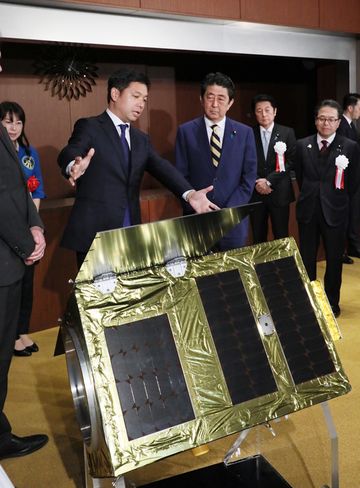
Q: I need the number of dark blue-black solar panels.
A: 3